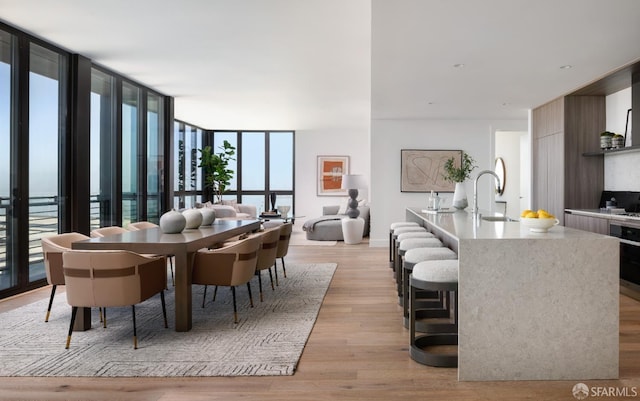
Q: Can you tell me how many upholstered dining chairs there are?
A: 7